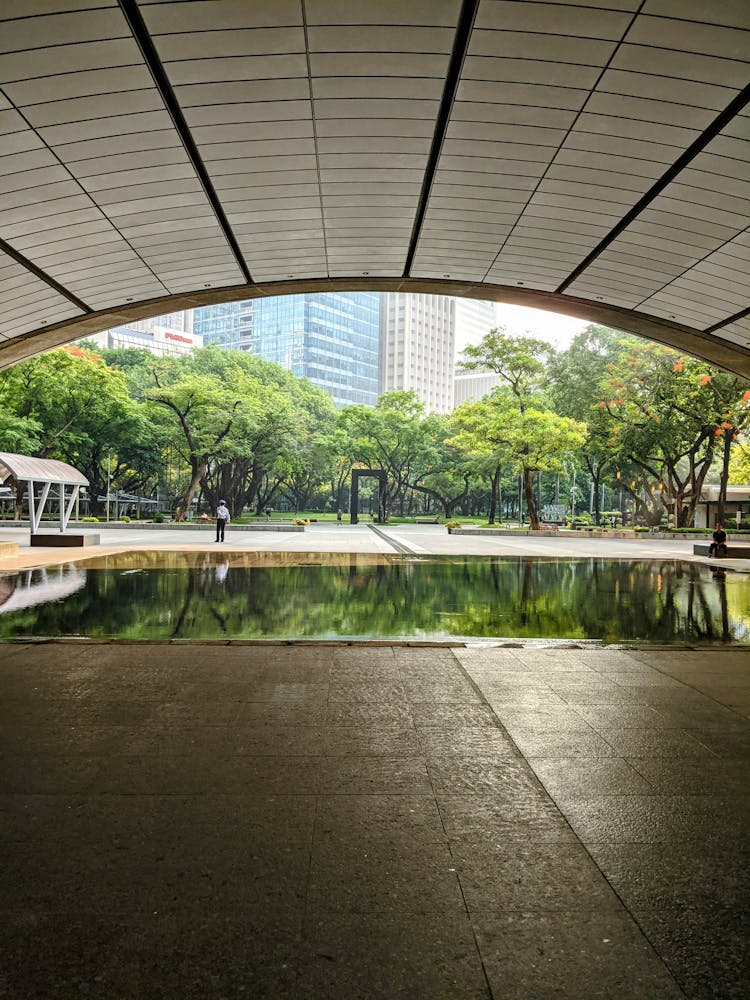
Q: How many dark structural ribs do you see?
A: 5